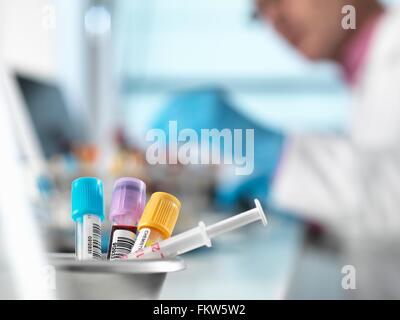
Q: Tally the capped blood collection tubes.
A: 3